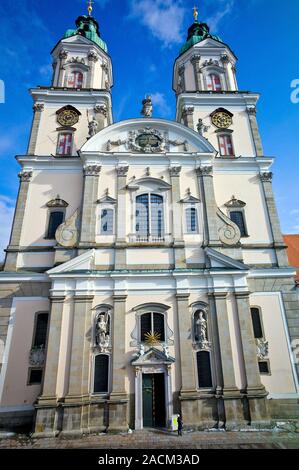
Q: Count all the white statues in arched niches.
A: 2